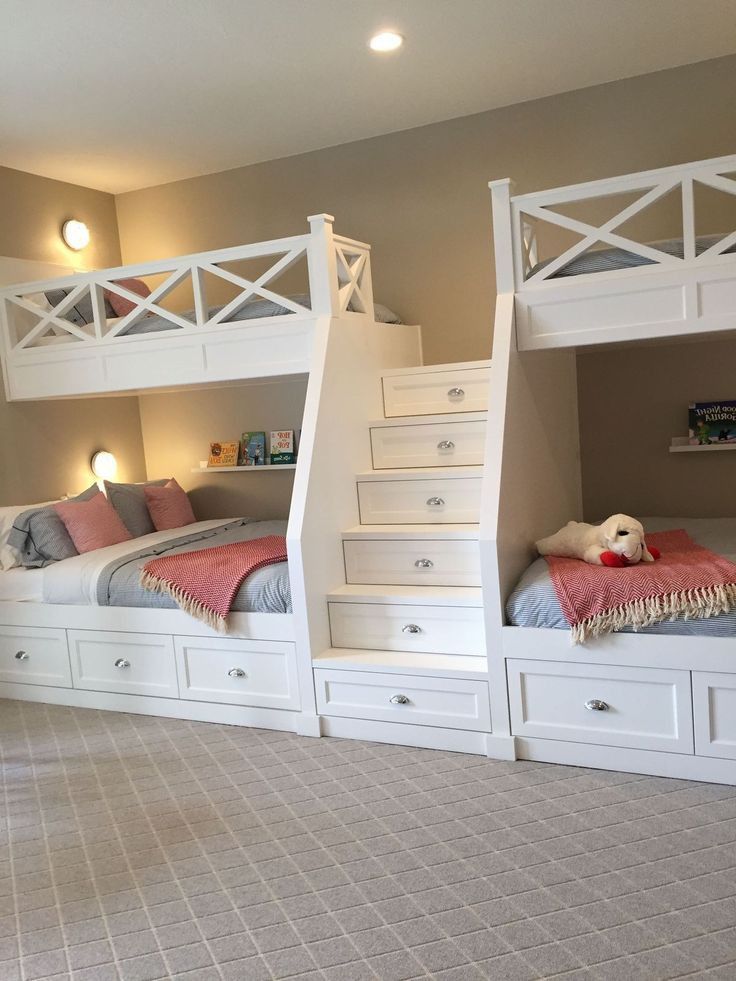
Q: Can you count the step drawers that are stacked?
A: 6